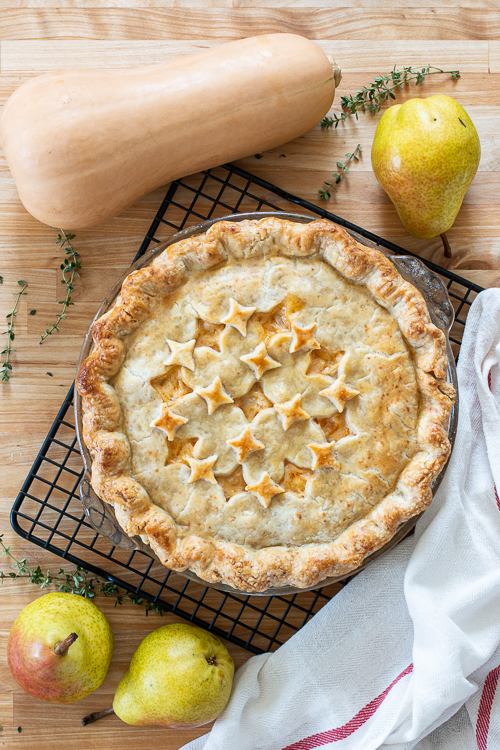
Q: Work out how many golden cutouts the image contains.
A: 12